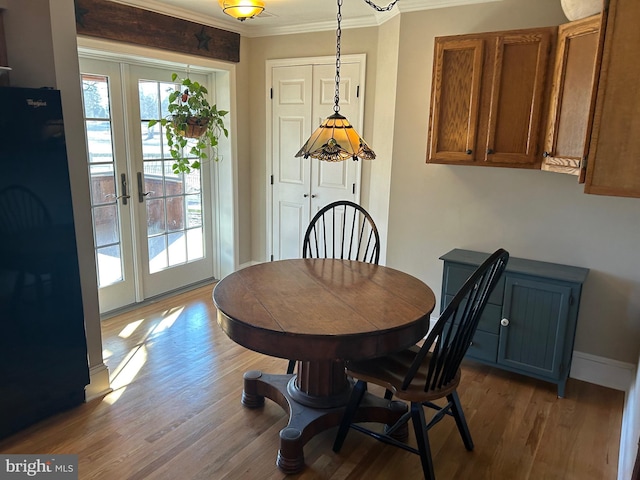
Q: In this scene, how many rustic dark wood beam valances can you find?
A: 1